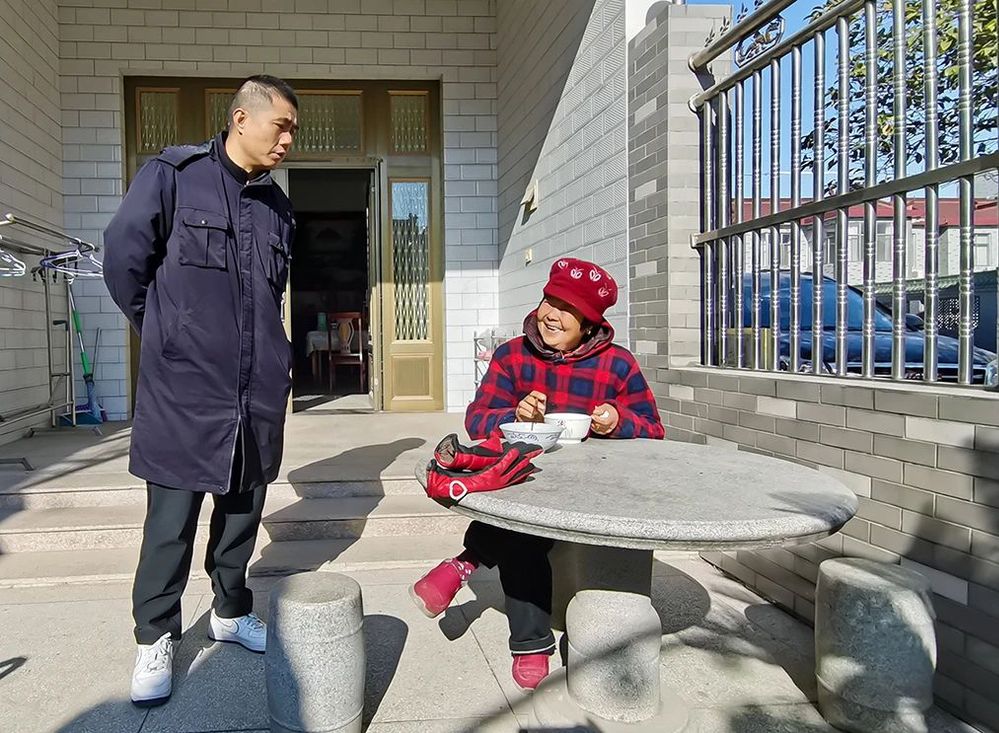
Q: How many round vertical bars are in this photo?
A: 12